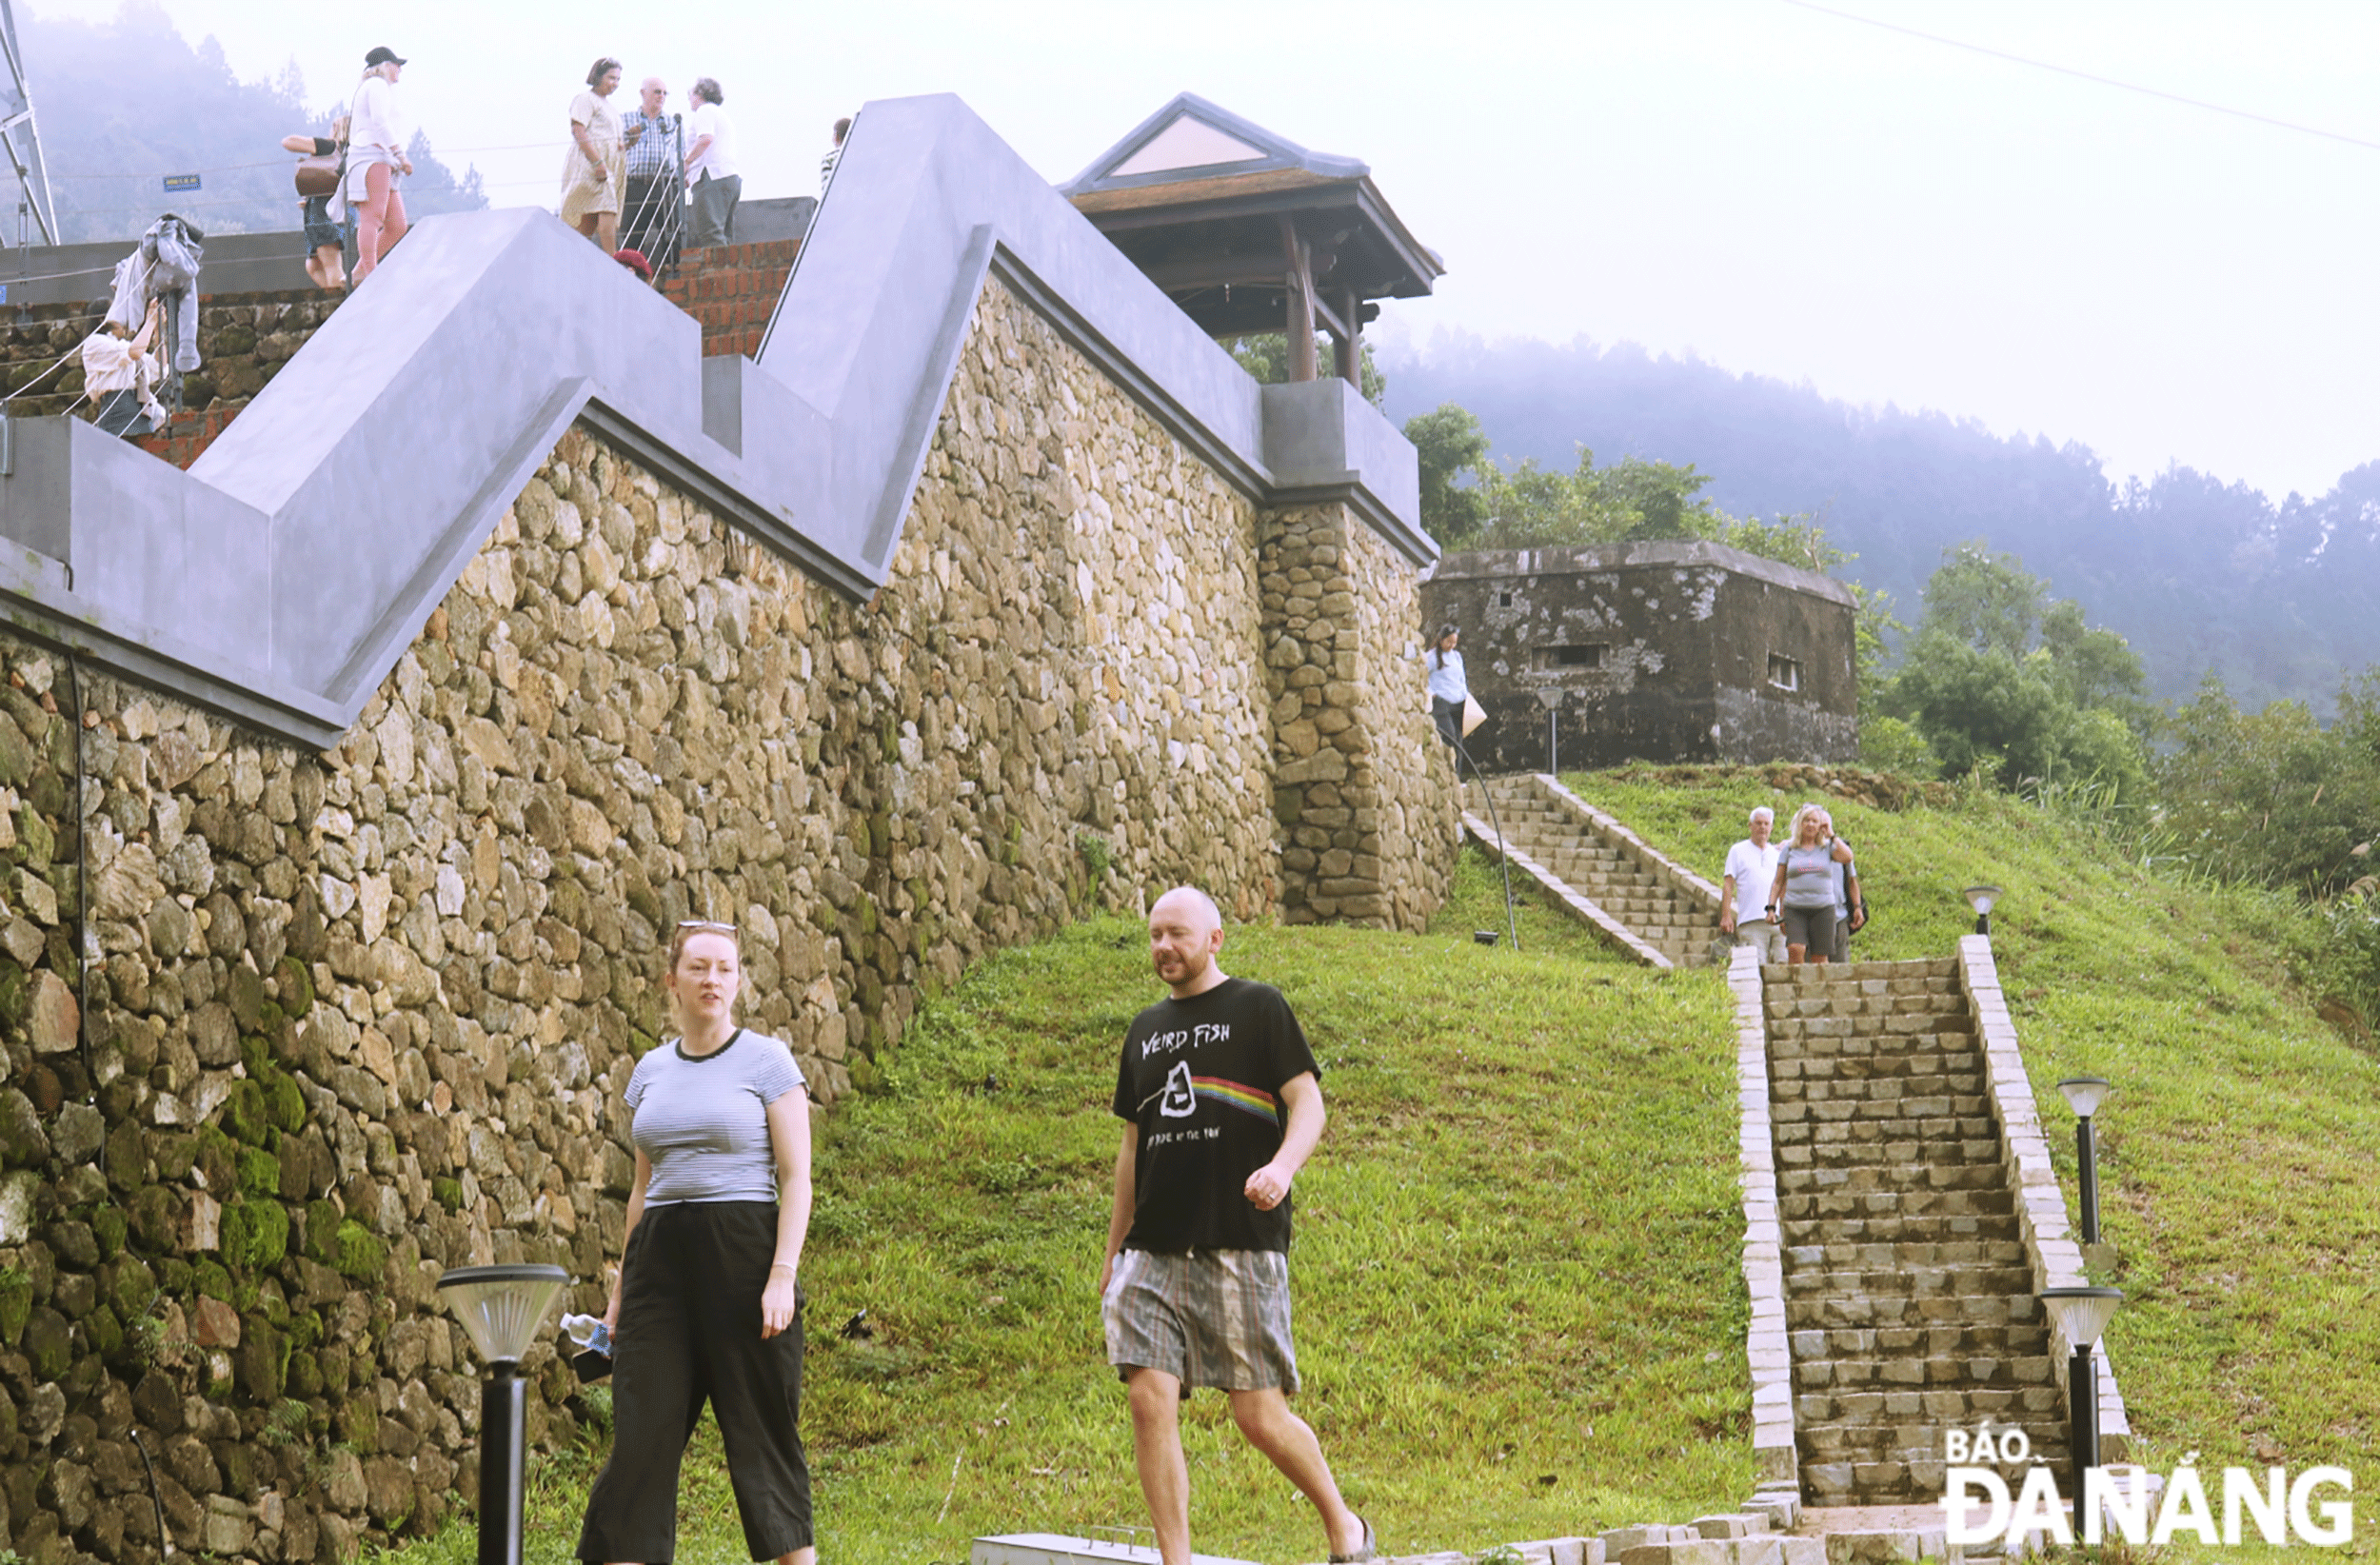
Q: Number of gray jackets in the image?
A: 1